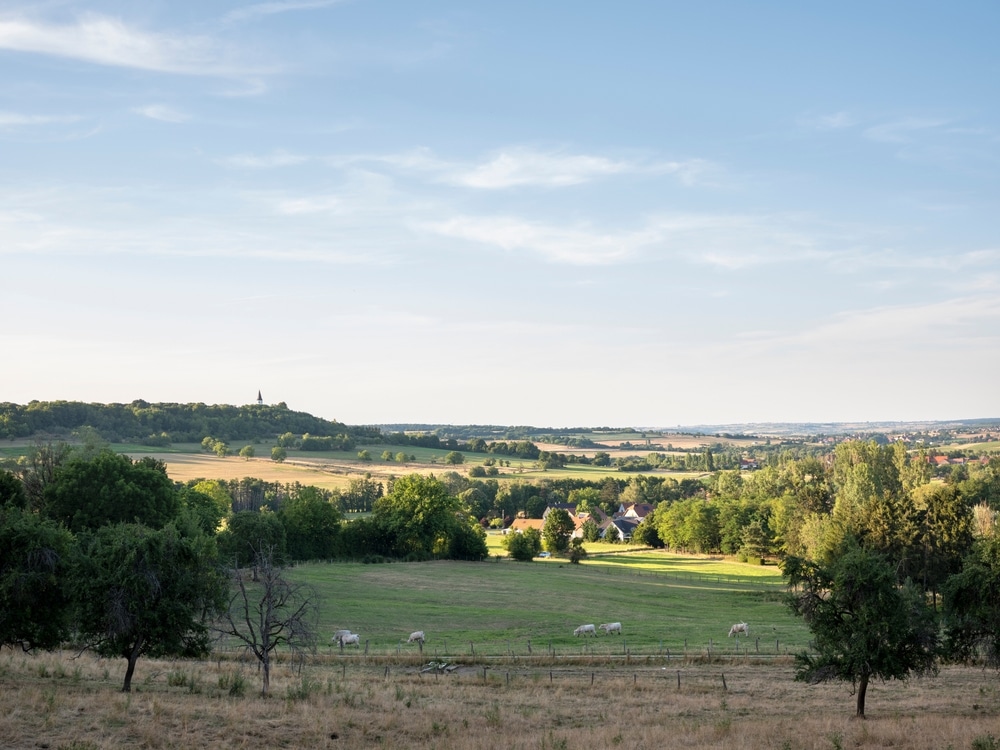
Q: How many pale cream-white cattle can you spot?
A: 6